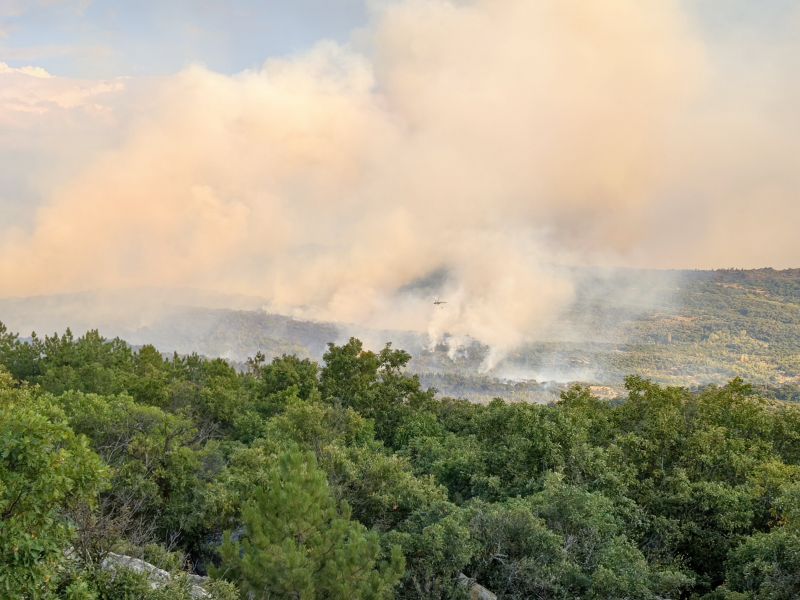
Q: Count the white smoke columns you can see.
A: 3